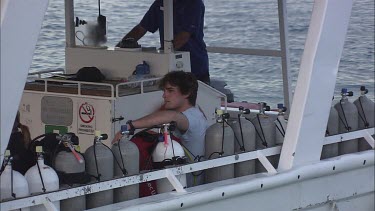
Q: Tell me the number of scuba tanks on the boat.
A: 13